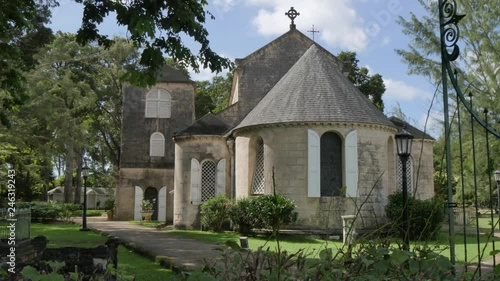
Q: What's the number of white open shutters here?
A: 6